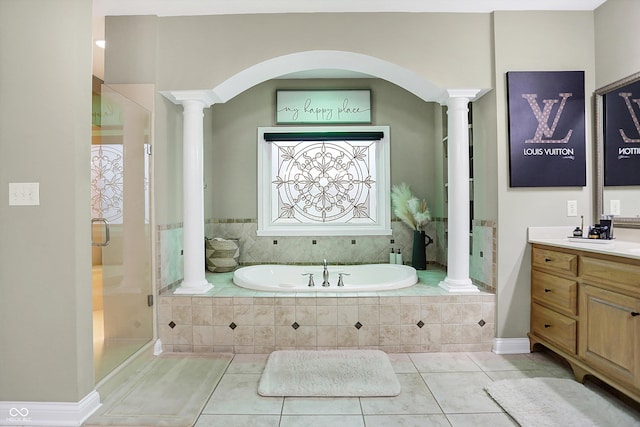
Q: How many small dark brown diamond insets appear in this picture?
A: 6